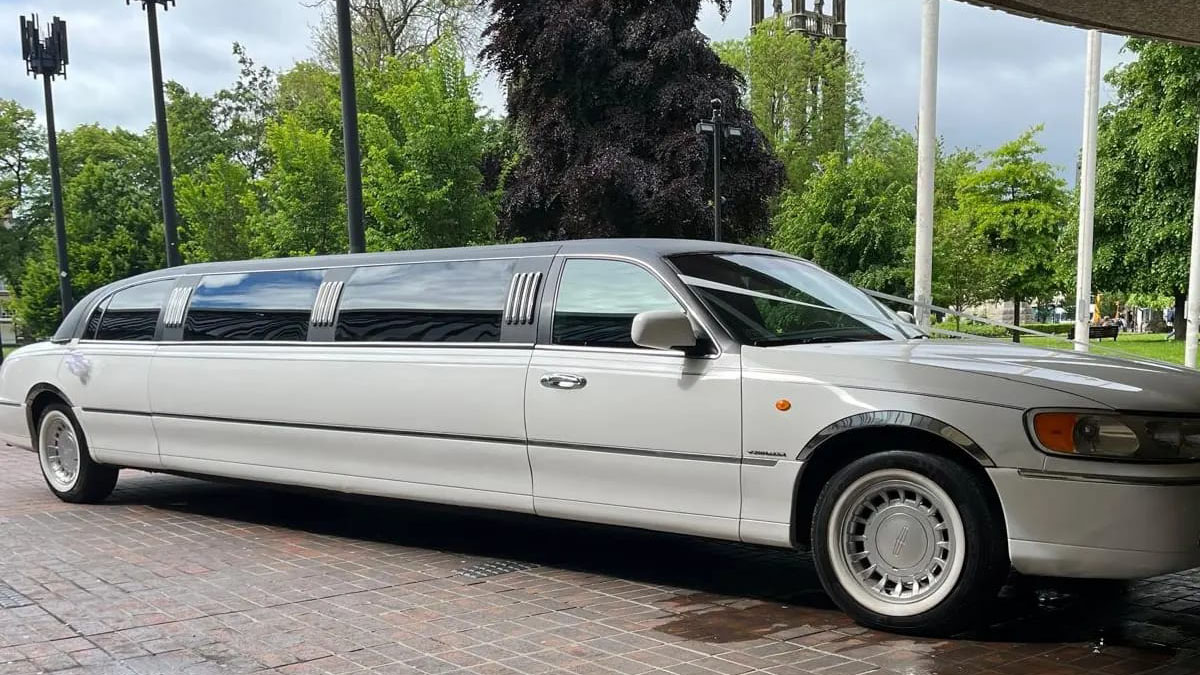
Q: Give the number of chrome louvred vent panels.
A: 3